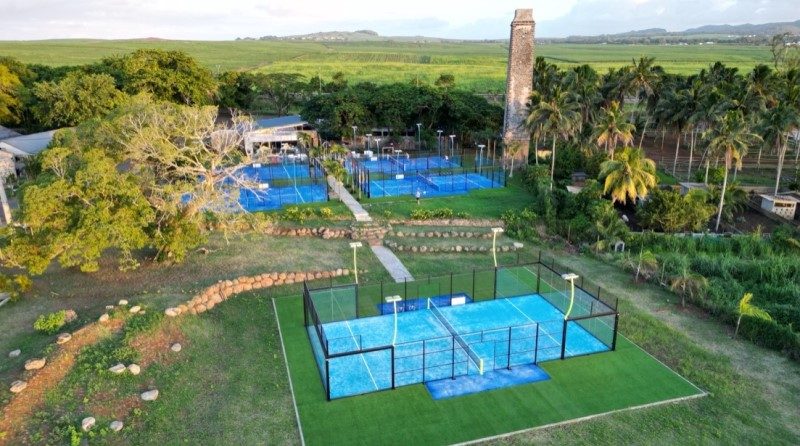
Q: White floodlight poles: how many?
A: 12